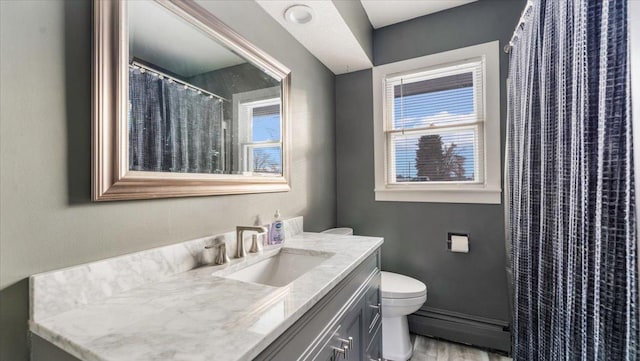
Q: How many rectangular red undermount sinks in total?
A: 0